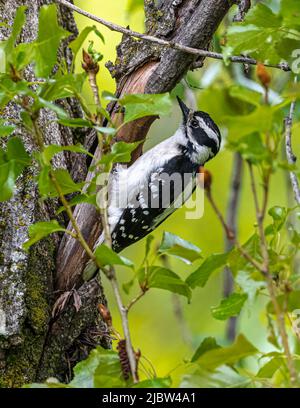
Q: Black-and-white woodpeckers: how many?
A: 1